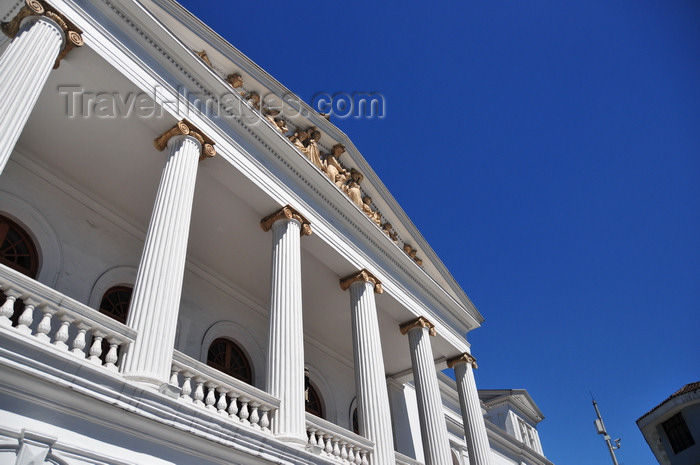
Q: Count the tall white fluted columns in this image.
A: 6